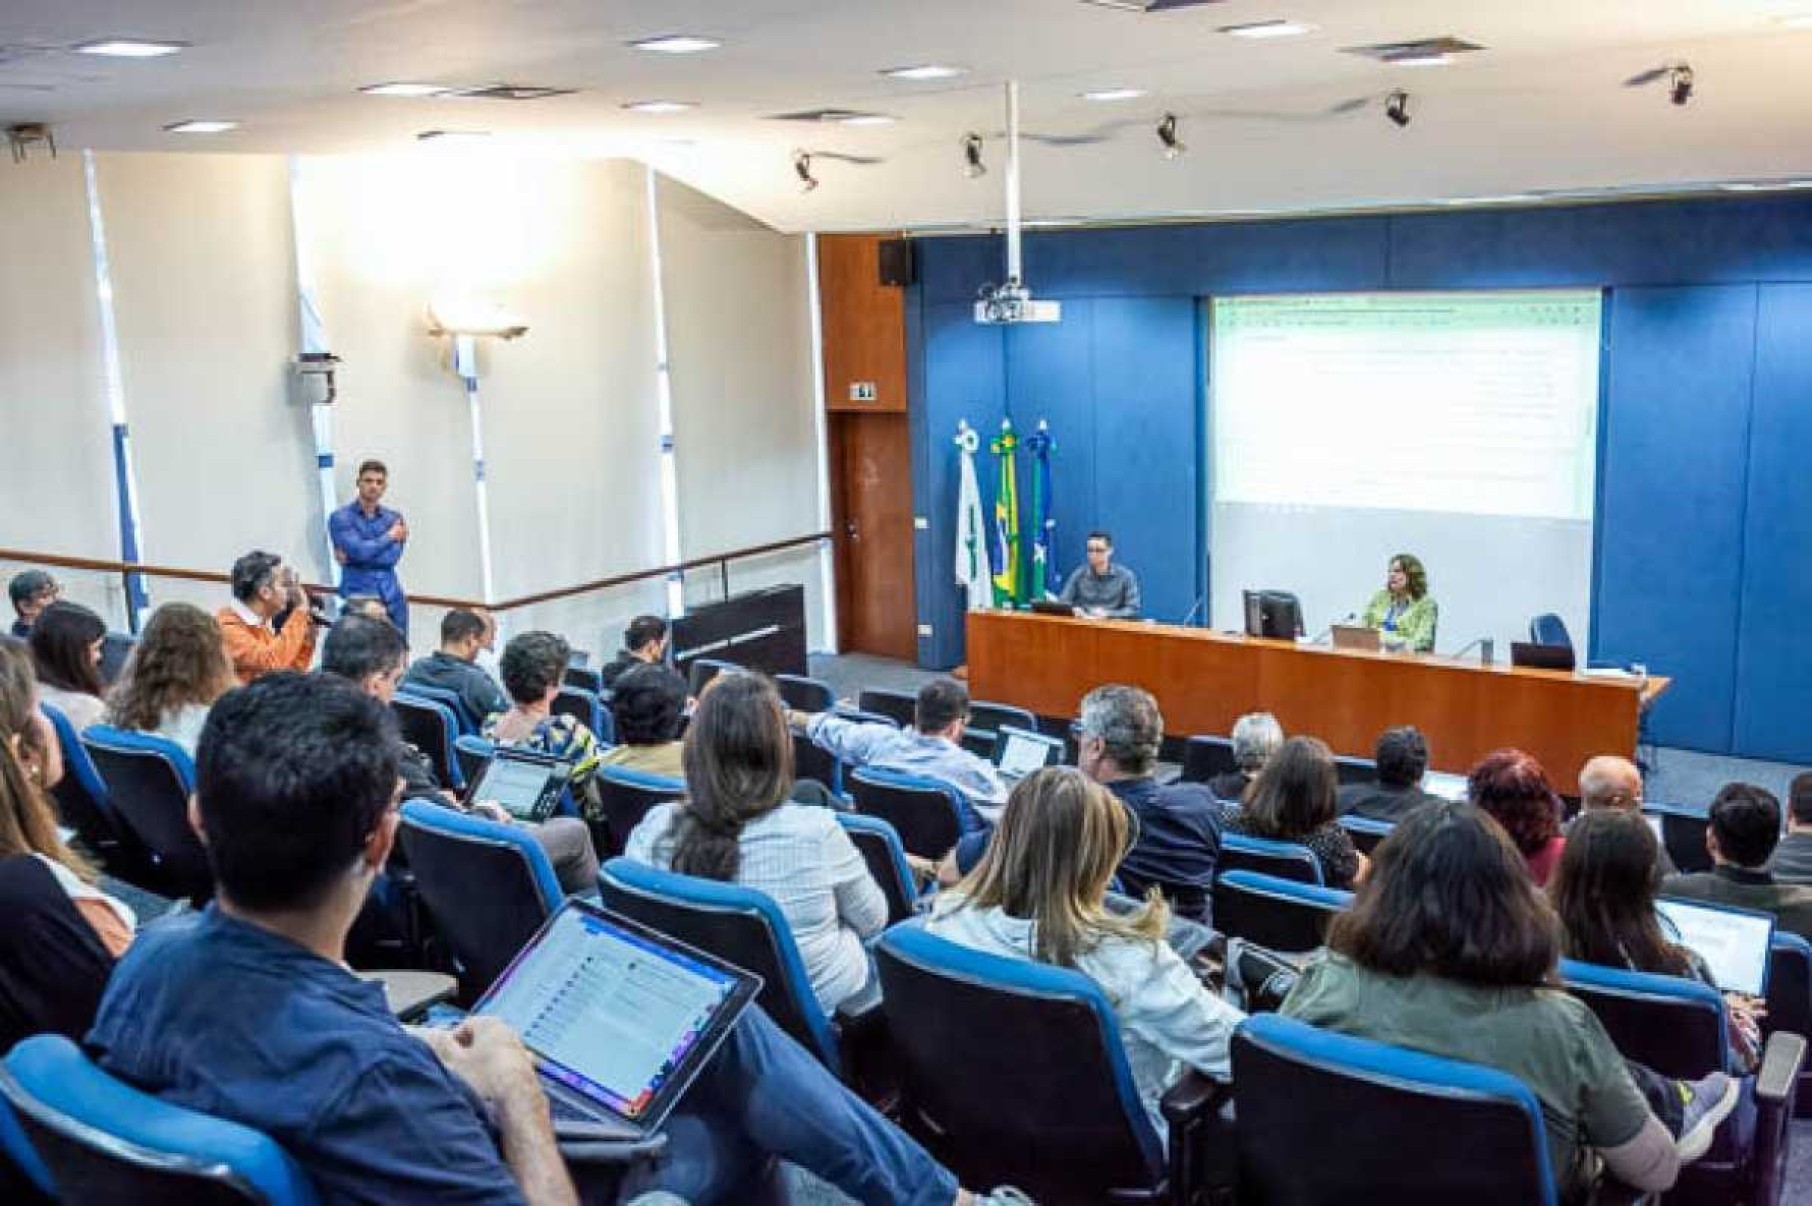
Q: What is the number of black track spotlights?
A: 5